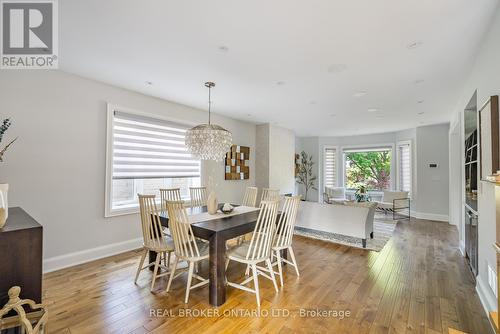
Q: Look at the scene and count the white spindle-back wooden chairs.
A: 8